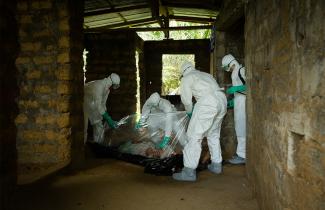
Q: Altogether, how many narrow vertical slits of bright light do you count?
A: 2